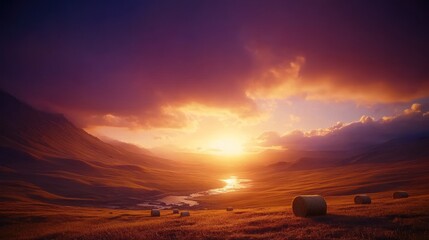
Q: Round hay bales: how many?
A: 7